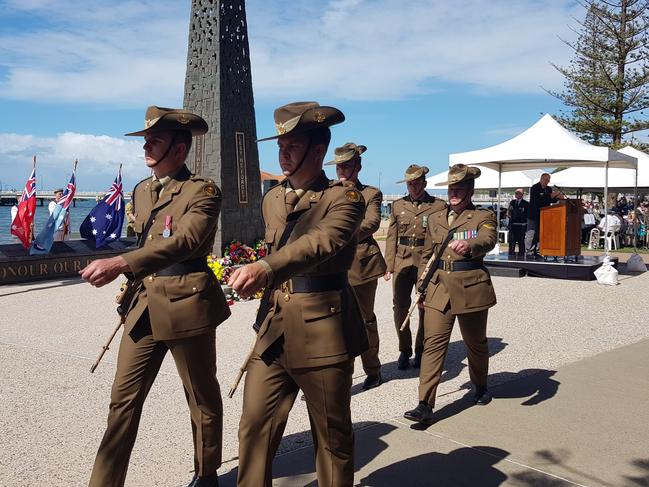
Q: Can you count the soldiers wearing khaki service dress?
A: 5